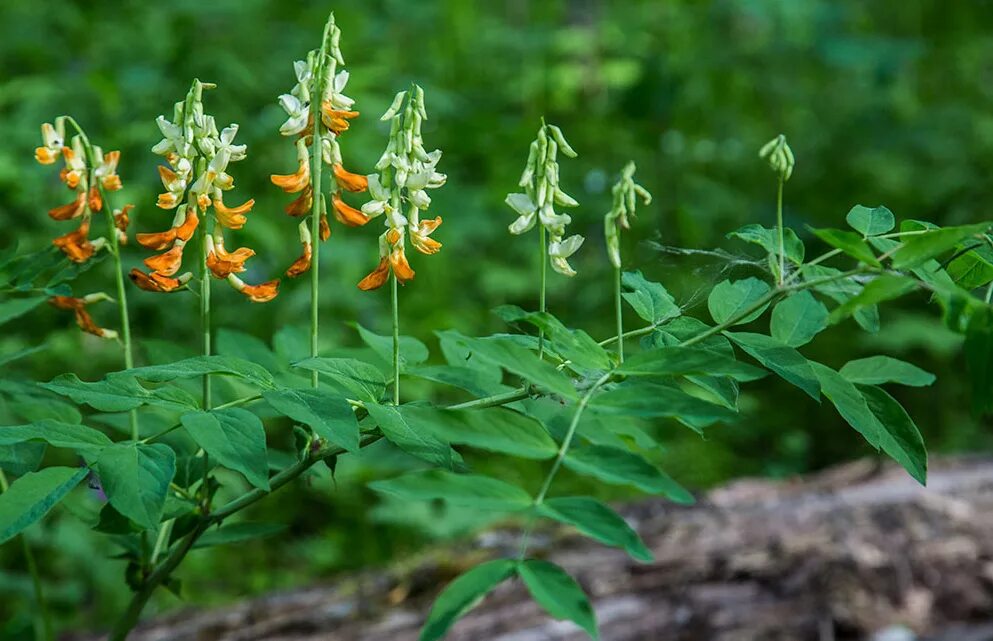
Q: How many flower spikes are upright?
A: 7